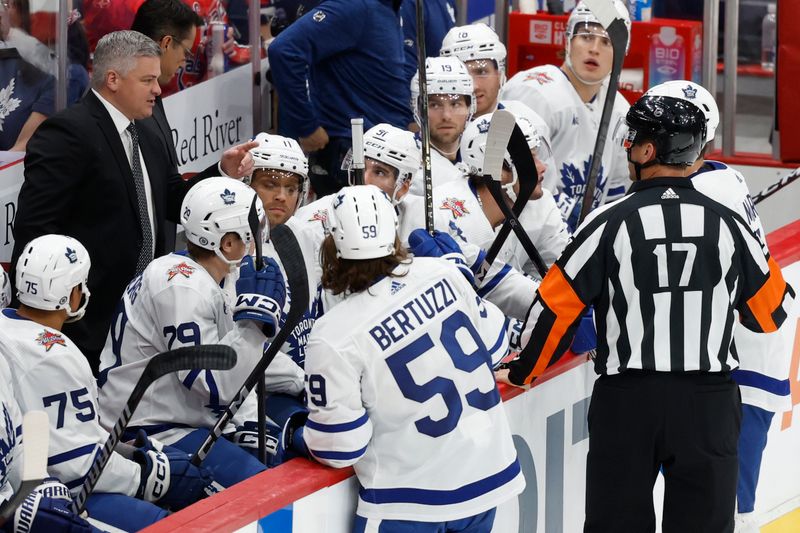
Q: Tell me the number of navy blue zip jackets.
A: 2